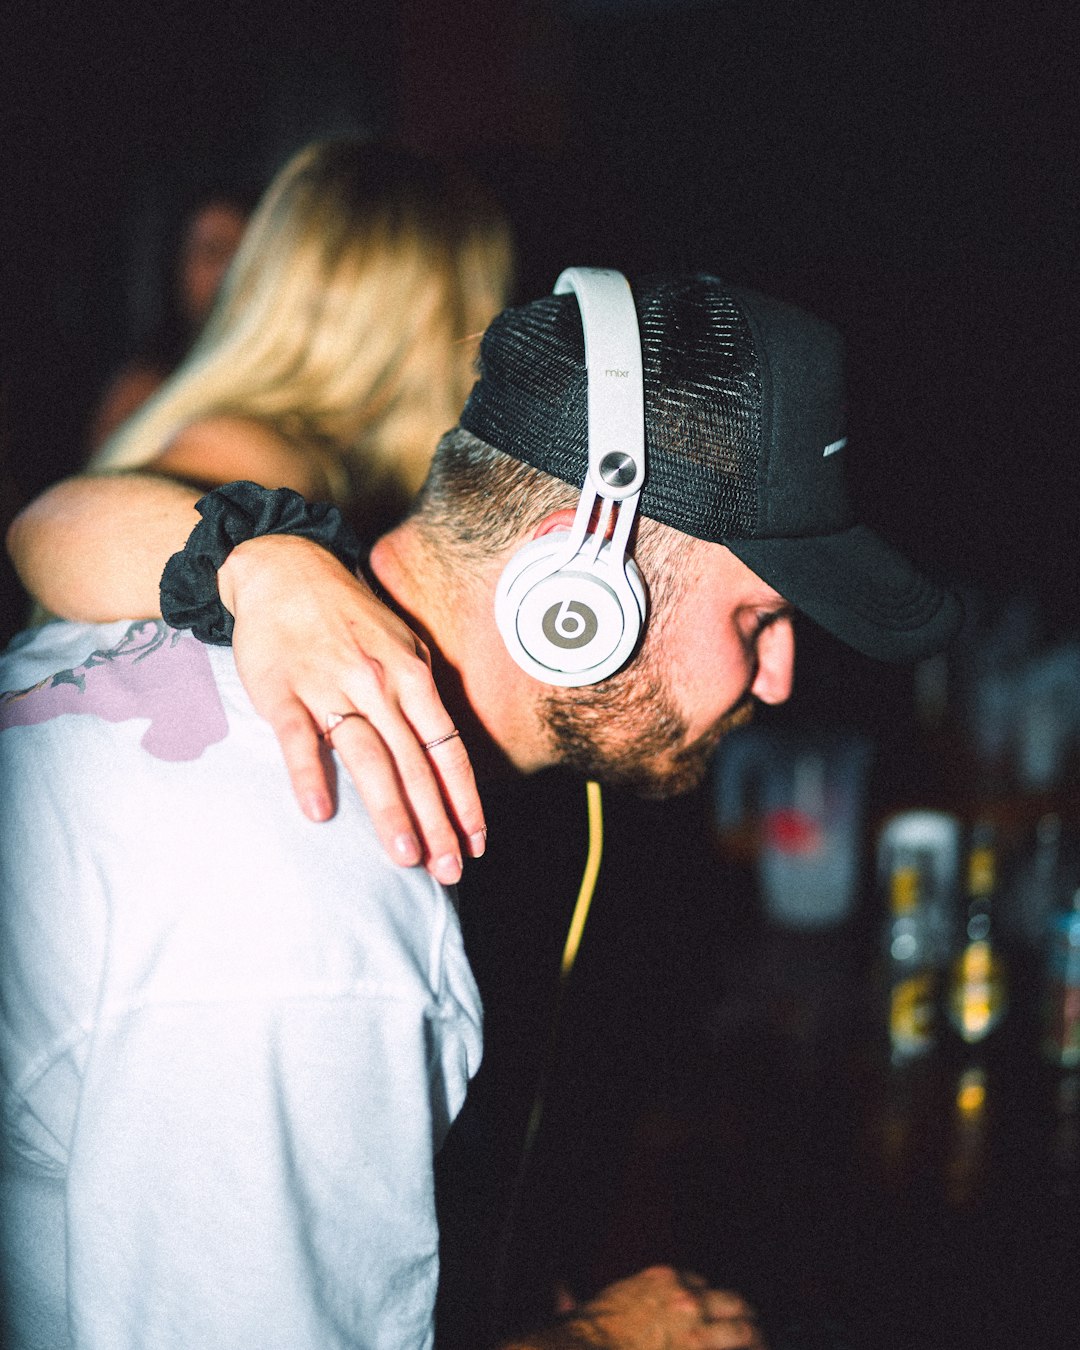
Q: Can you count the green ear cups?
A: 0